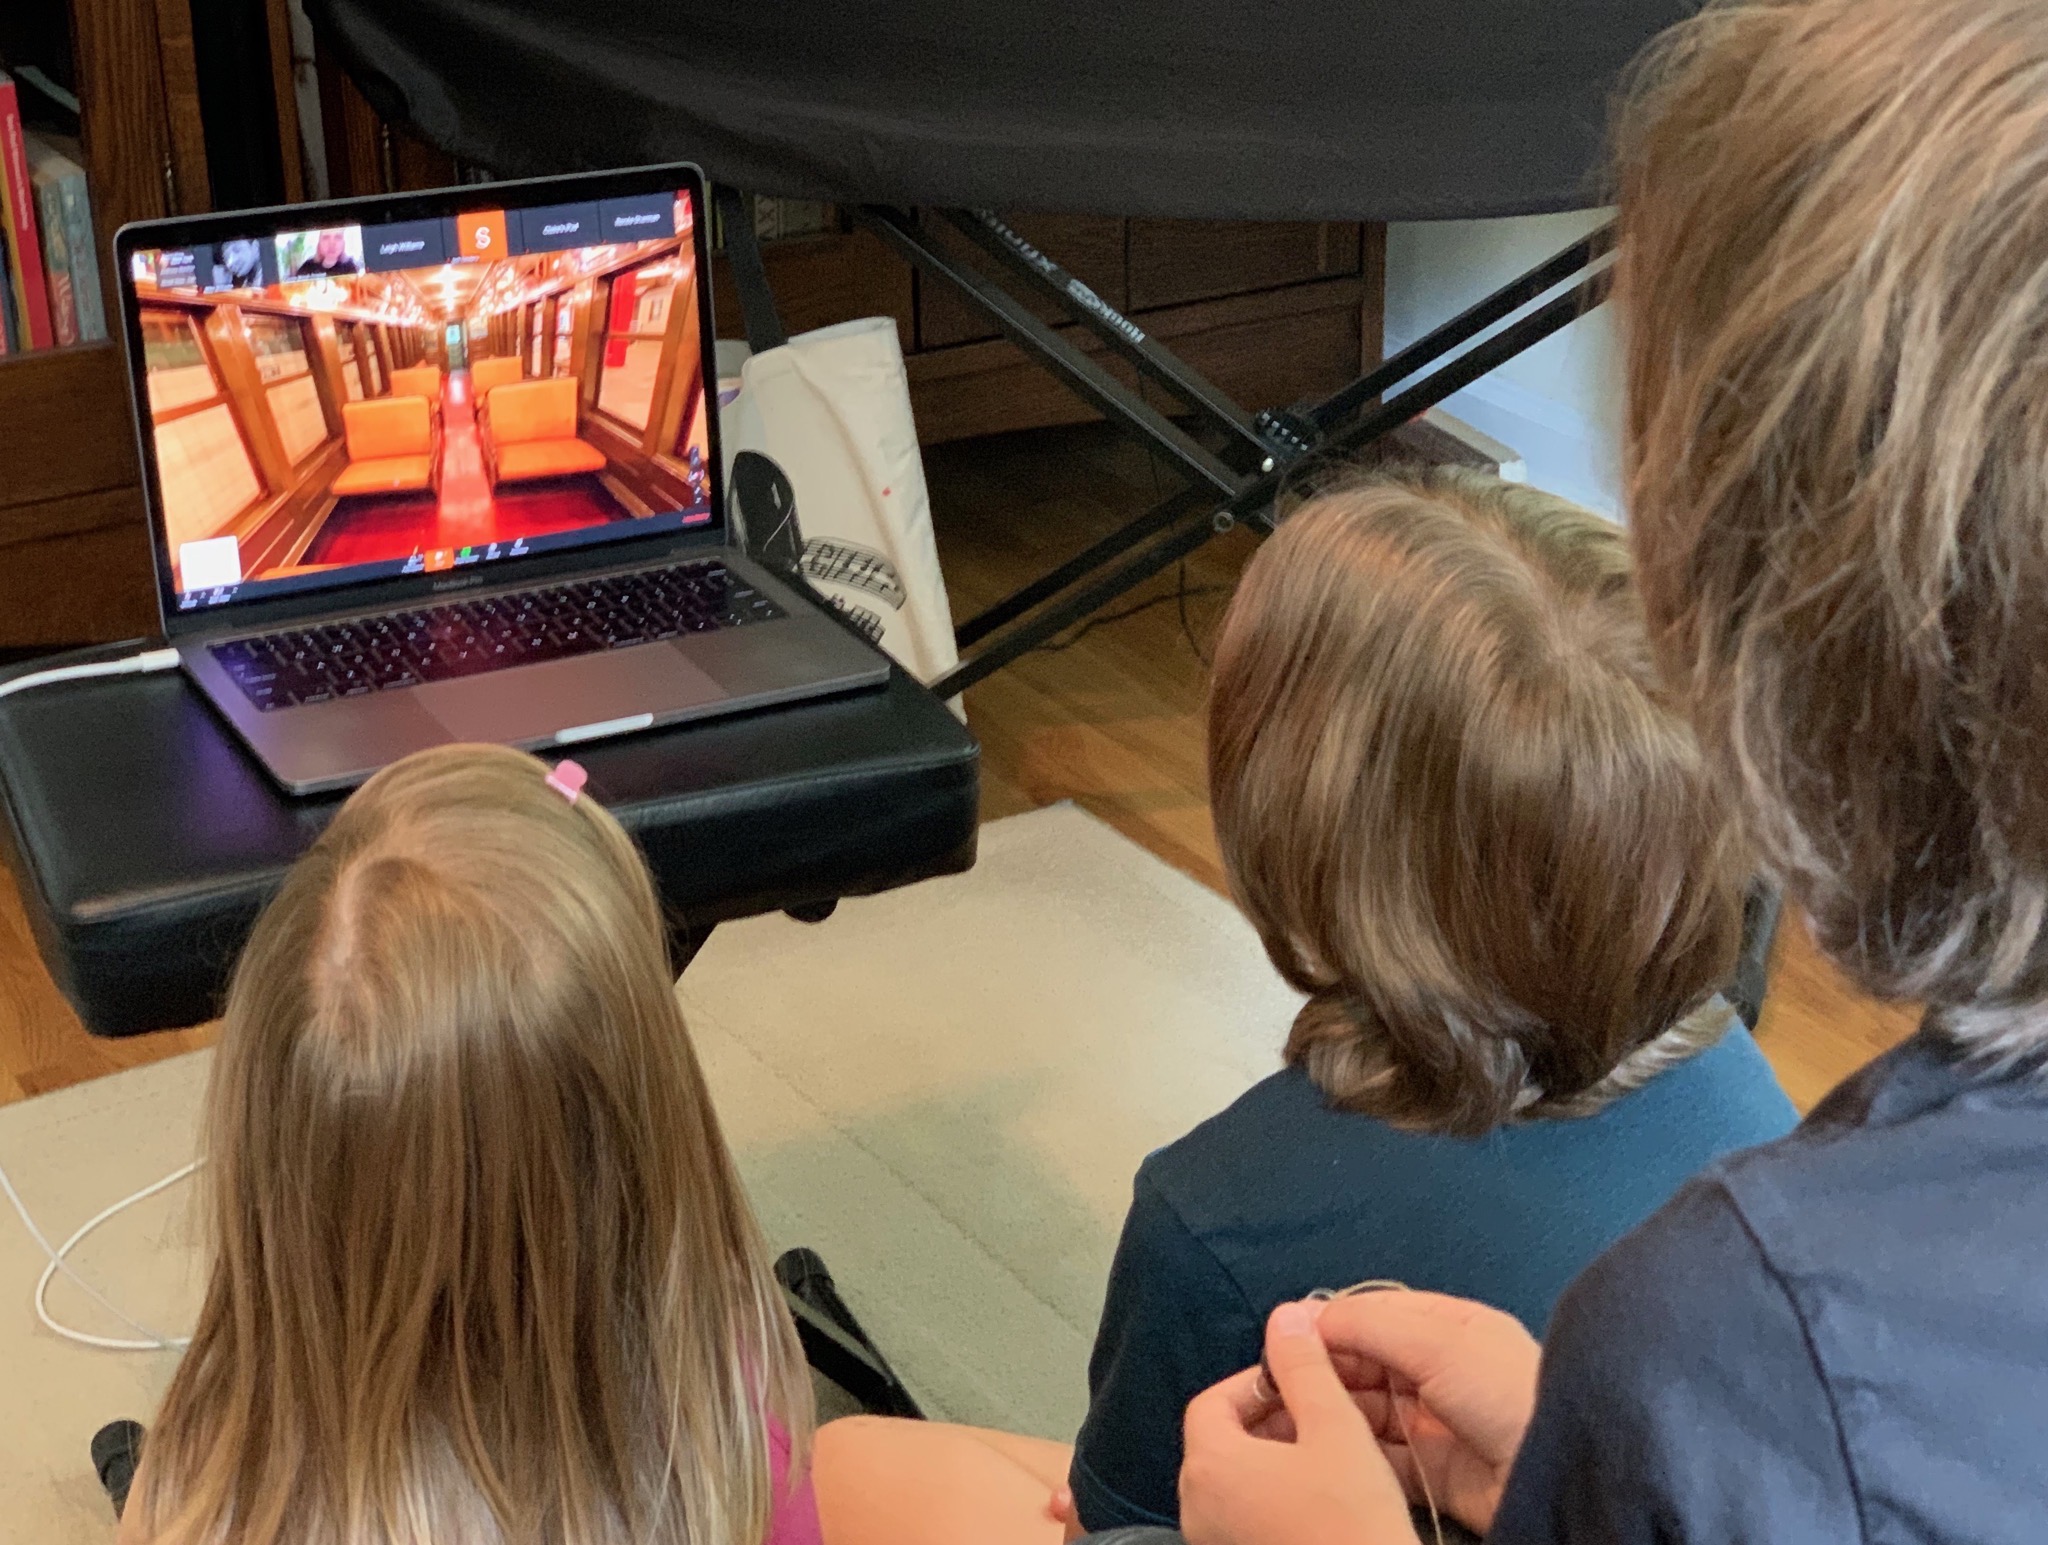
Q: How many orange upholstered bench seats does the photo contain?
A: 4